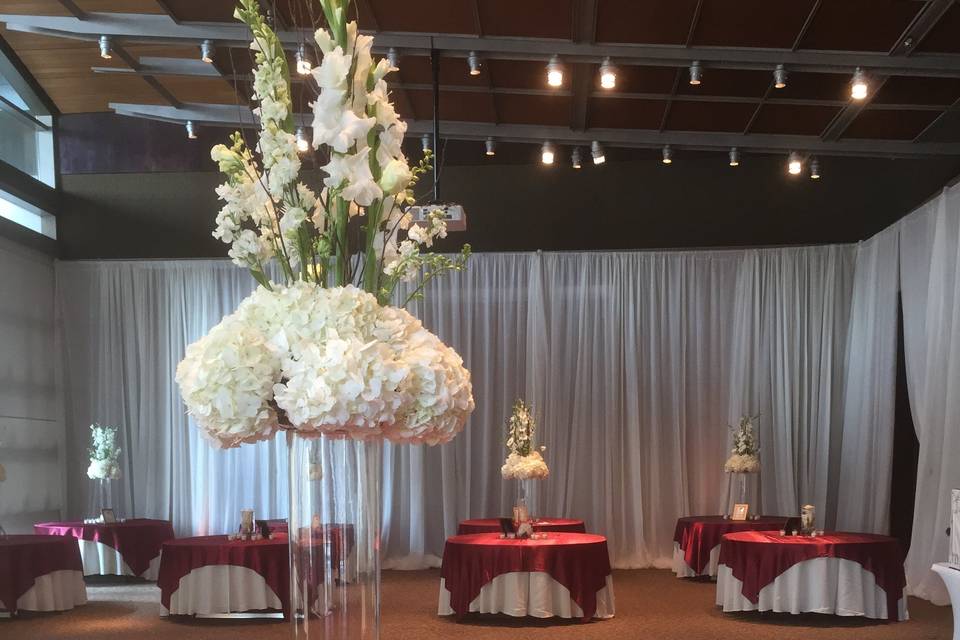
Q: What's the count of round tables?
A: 8